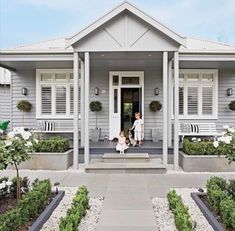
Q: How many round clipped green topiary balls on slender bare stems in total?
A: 4